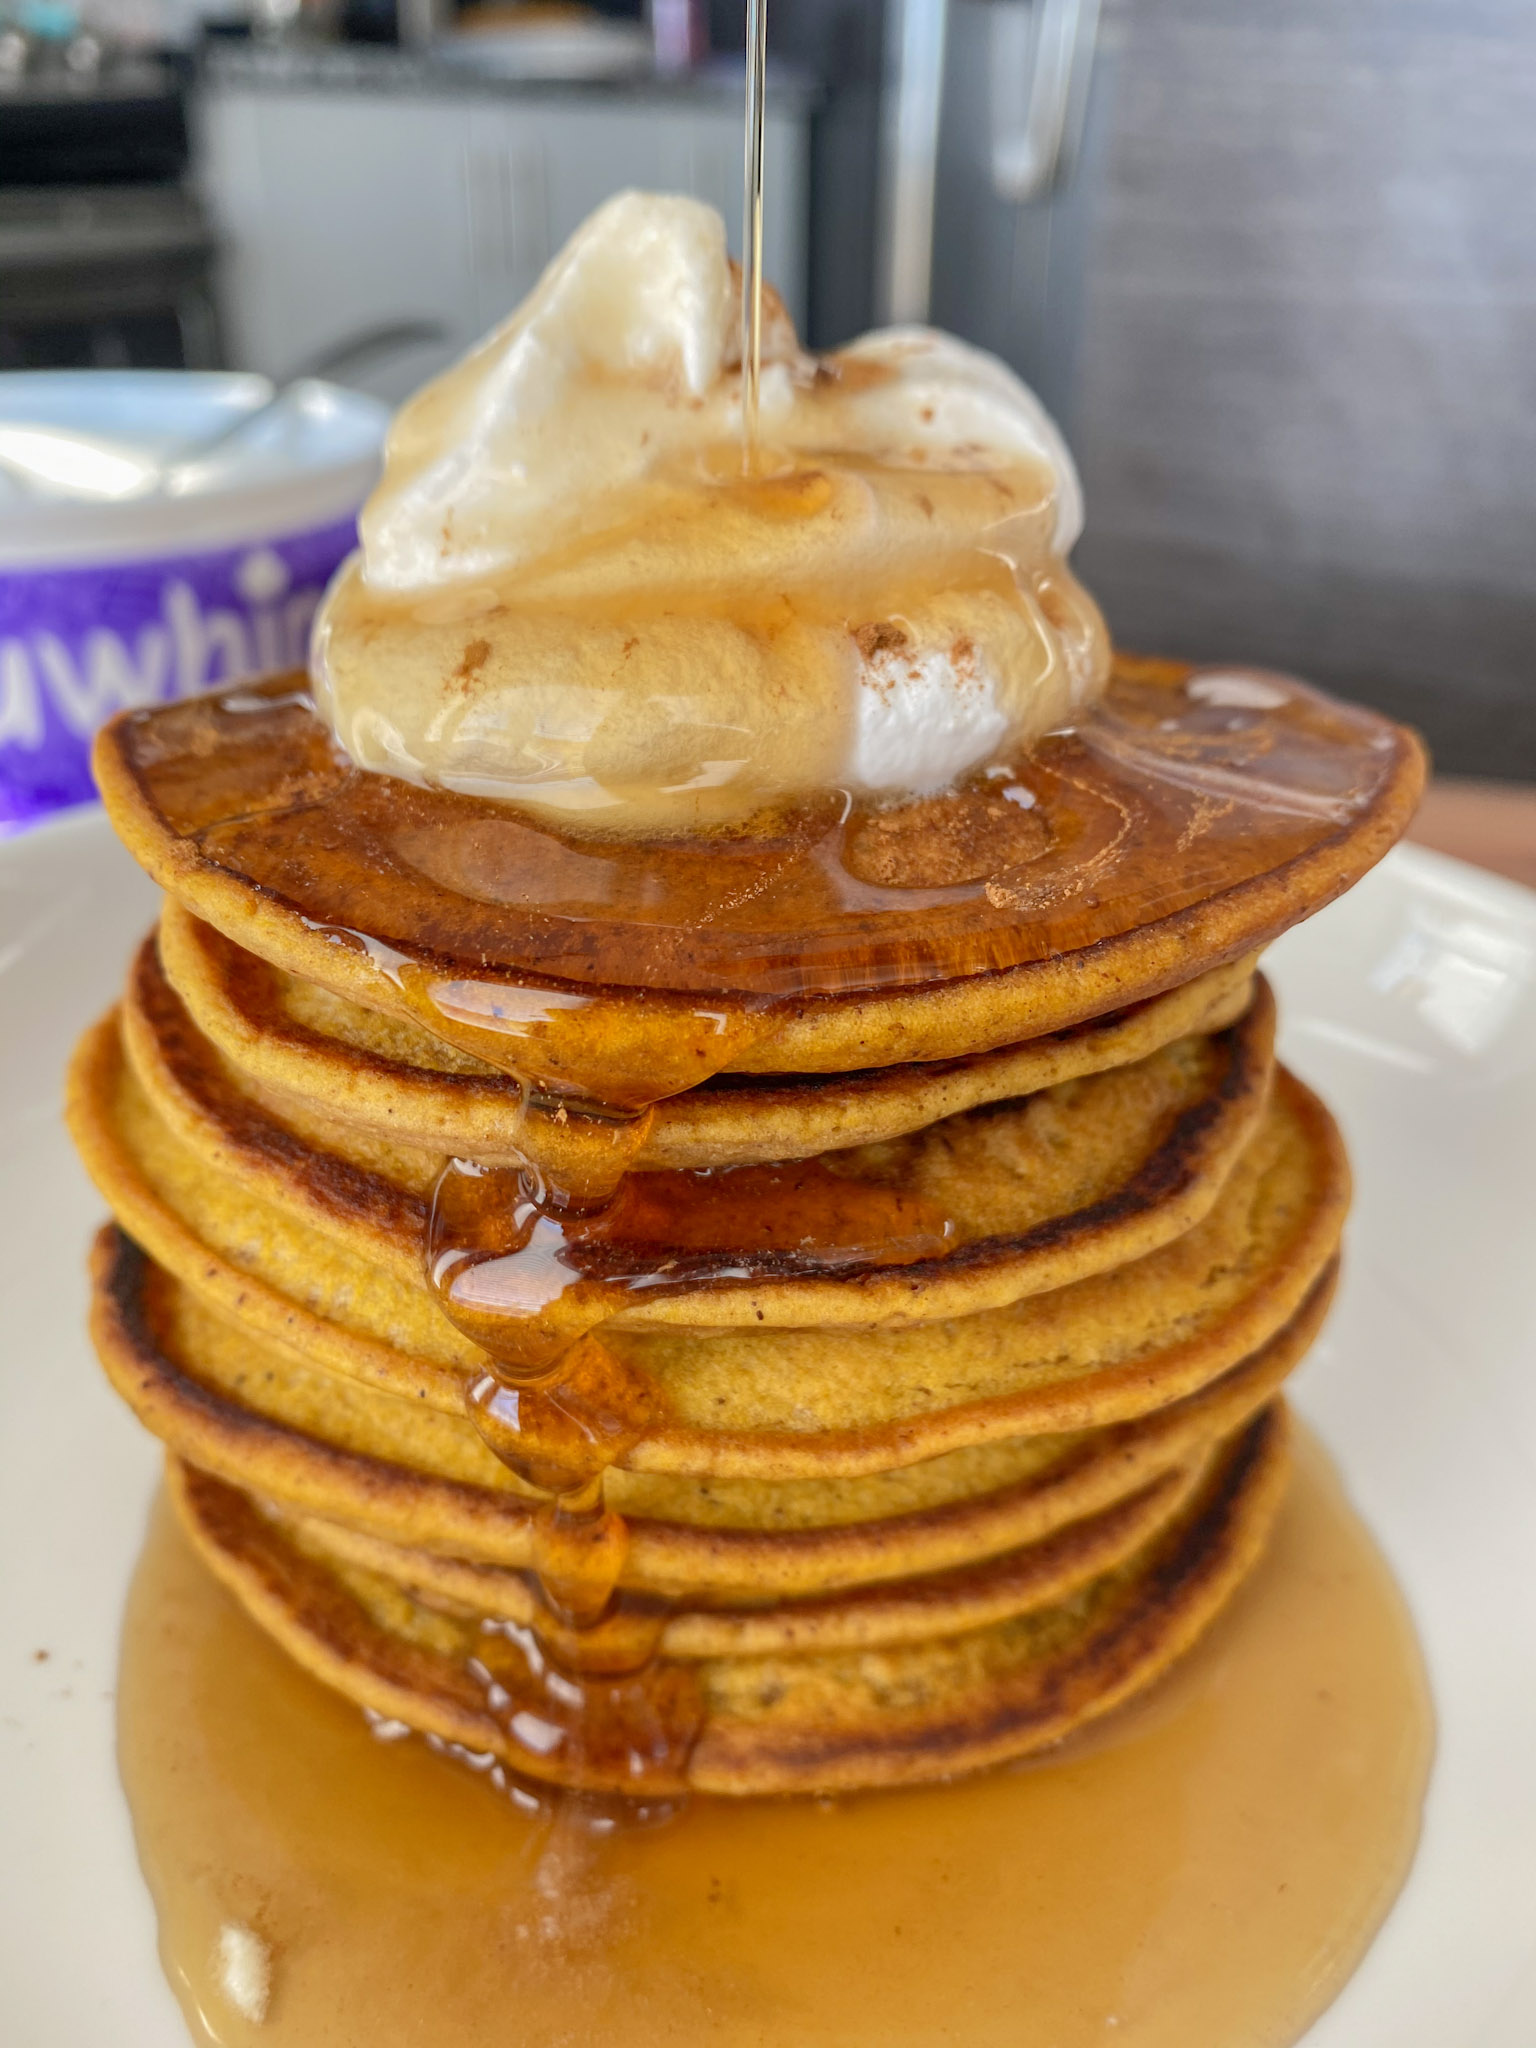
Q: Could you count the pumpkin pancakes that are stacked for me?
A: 7